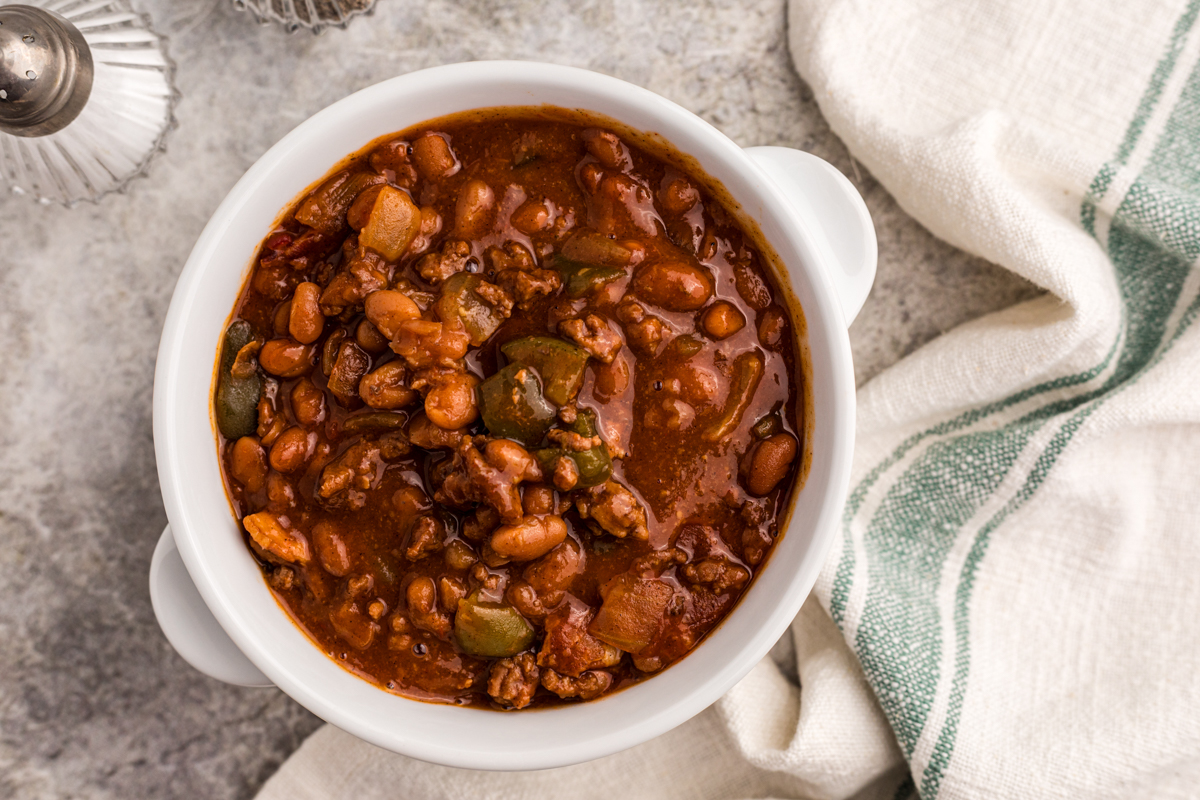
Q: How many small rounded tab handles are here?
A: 2